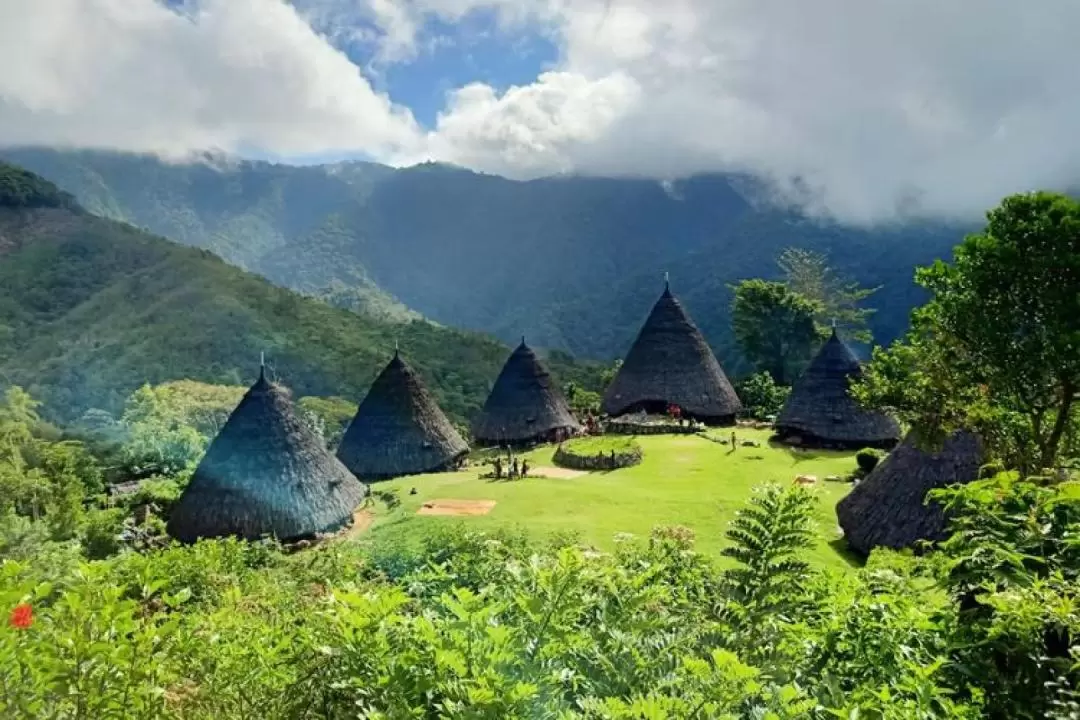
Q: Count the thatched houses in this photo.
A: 6